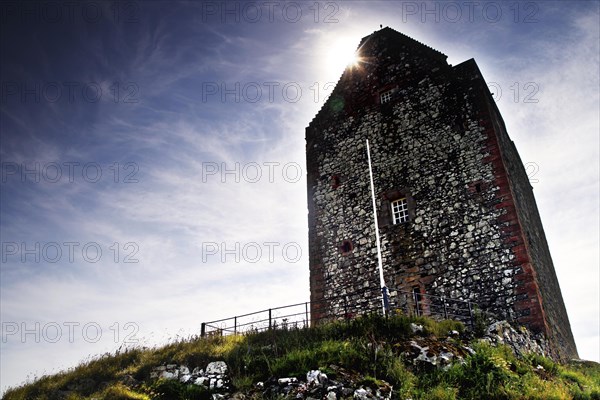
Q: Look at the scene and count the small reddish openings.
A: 3